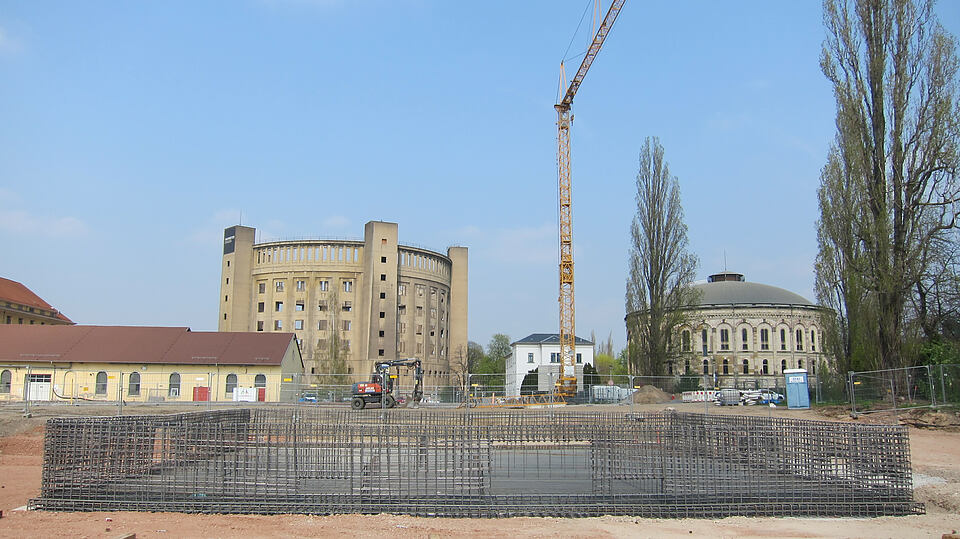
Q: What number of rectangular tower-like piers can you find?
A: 3